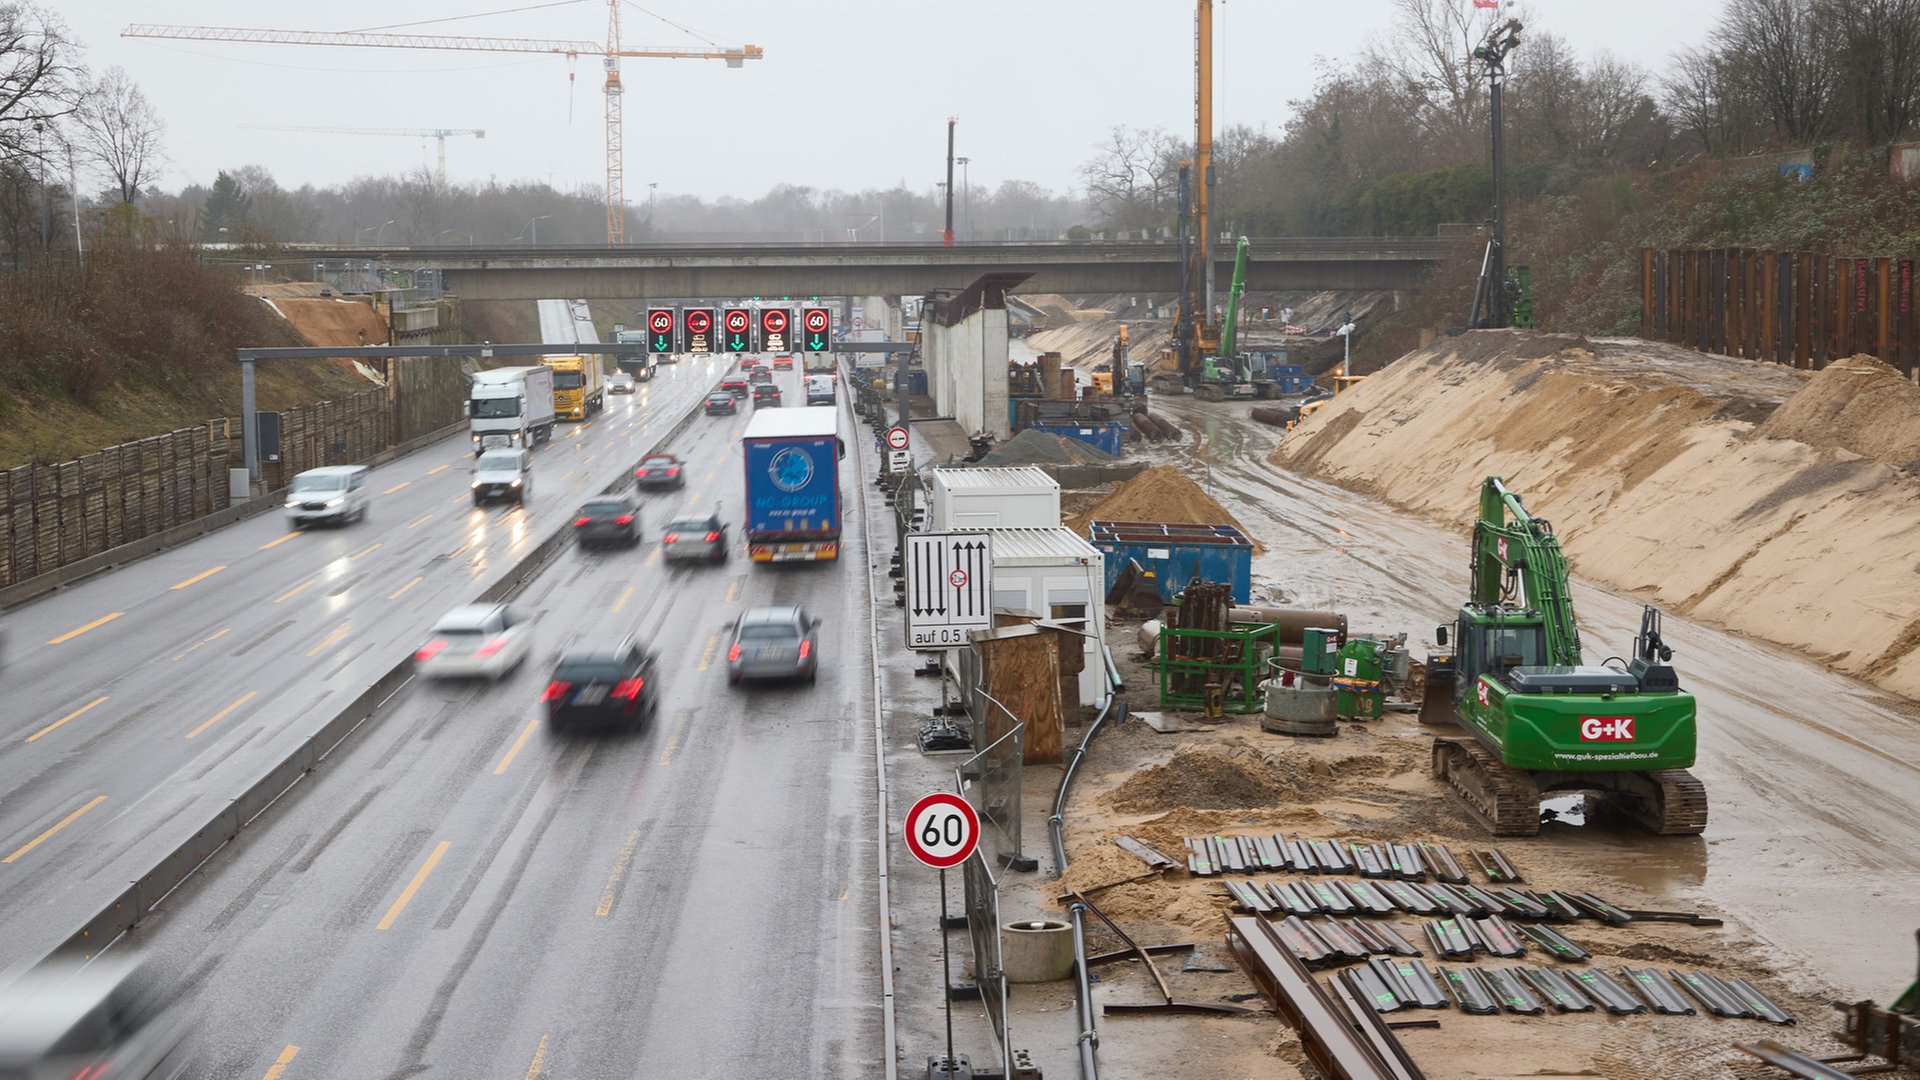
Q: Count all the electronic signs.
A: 5